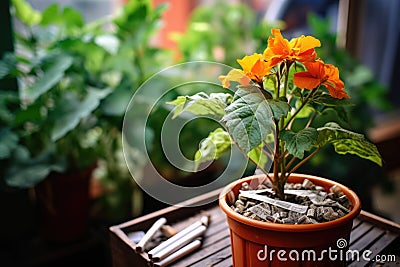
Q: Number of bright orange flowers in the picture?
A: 3